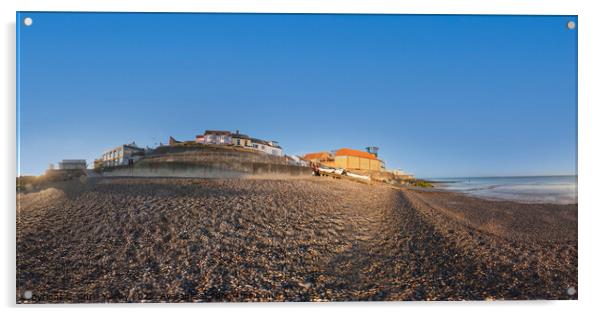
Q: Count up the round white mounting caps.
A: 4